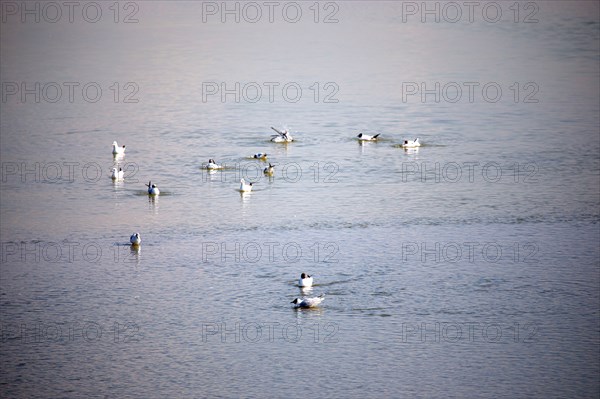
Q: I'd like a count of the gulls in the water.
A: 13